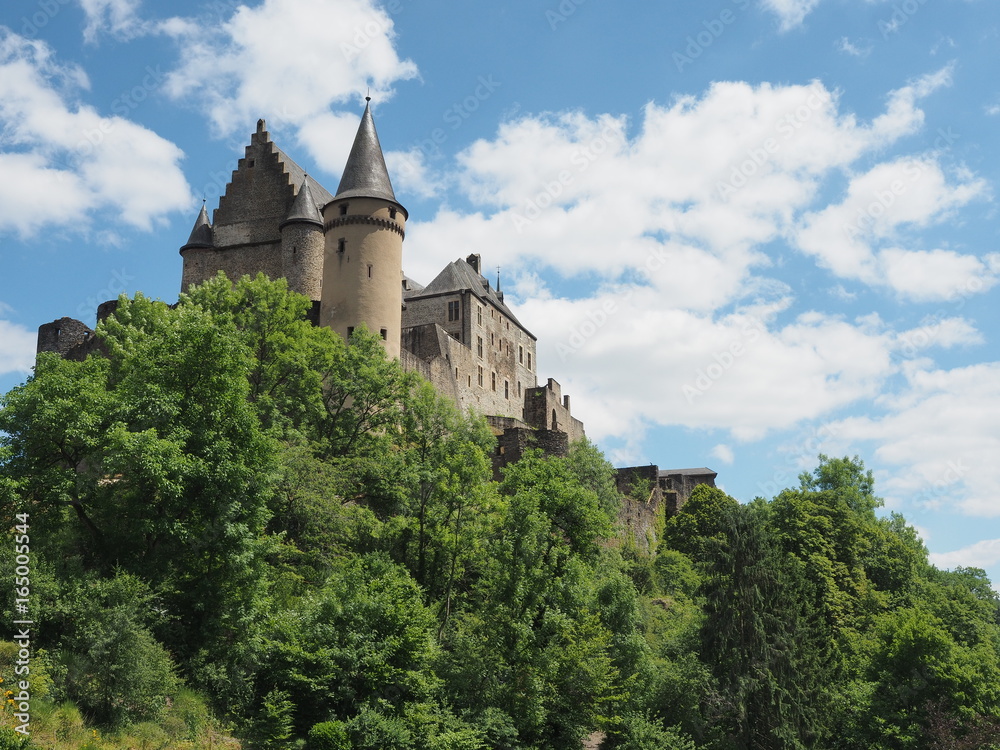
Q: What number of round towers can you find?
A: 3